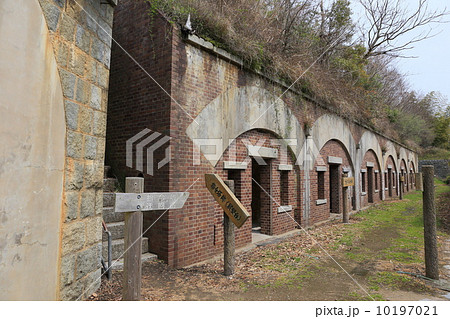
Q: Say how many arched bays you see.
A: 6